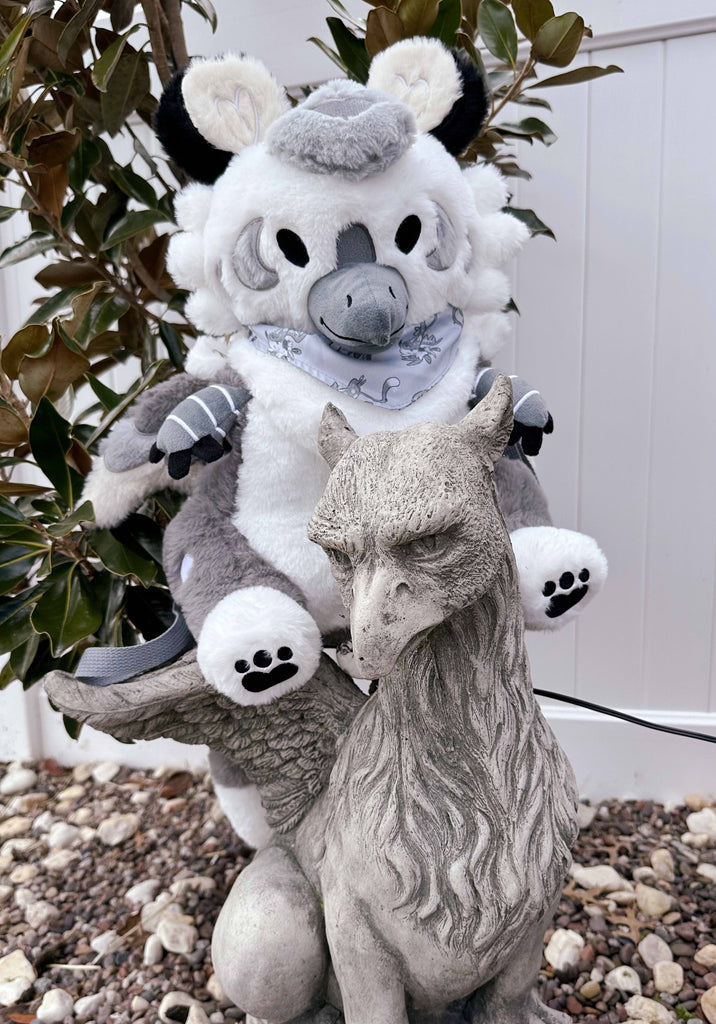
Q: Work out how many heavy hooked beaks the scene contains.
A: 2